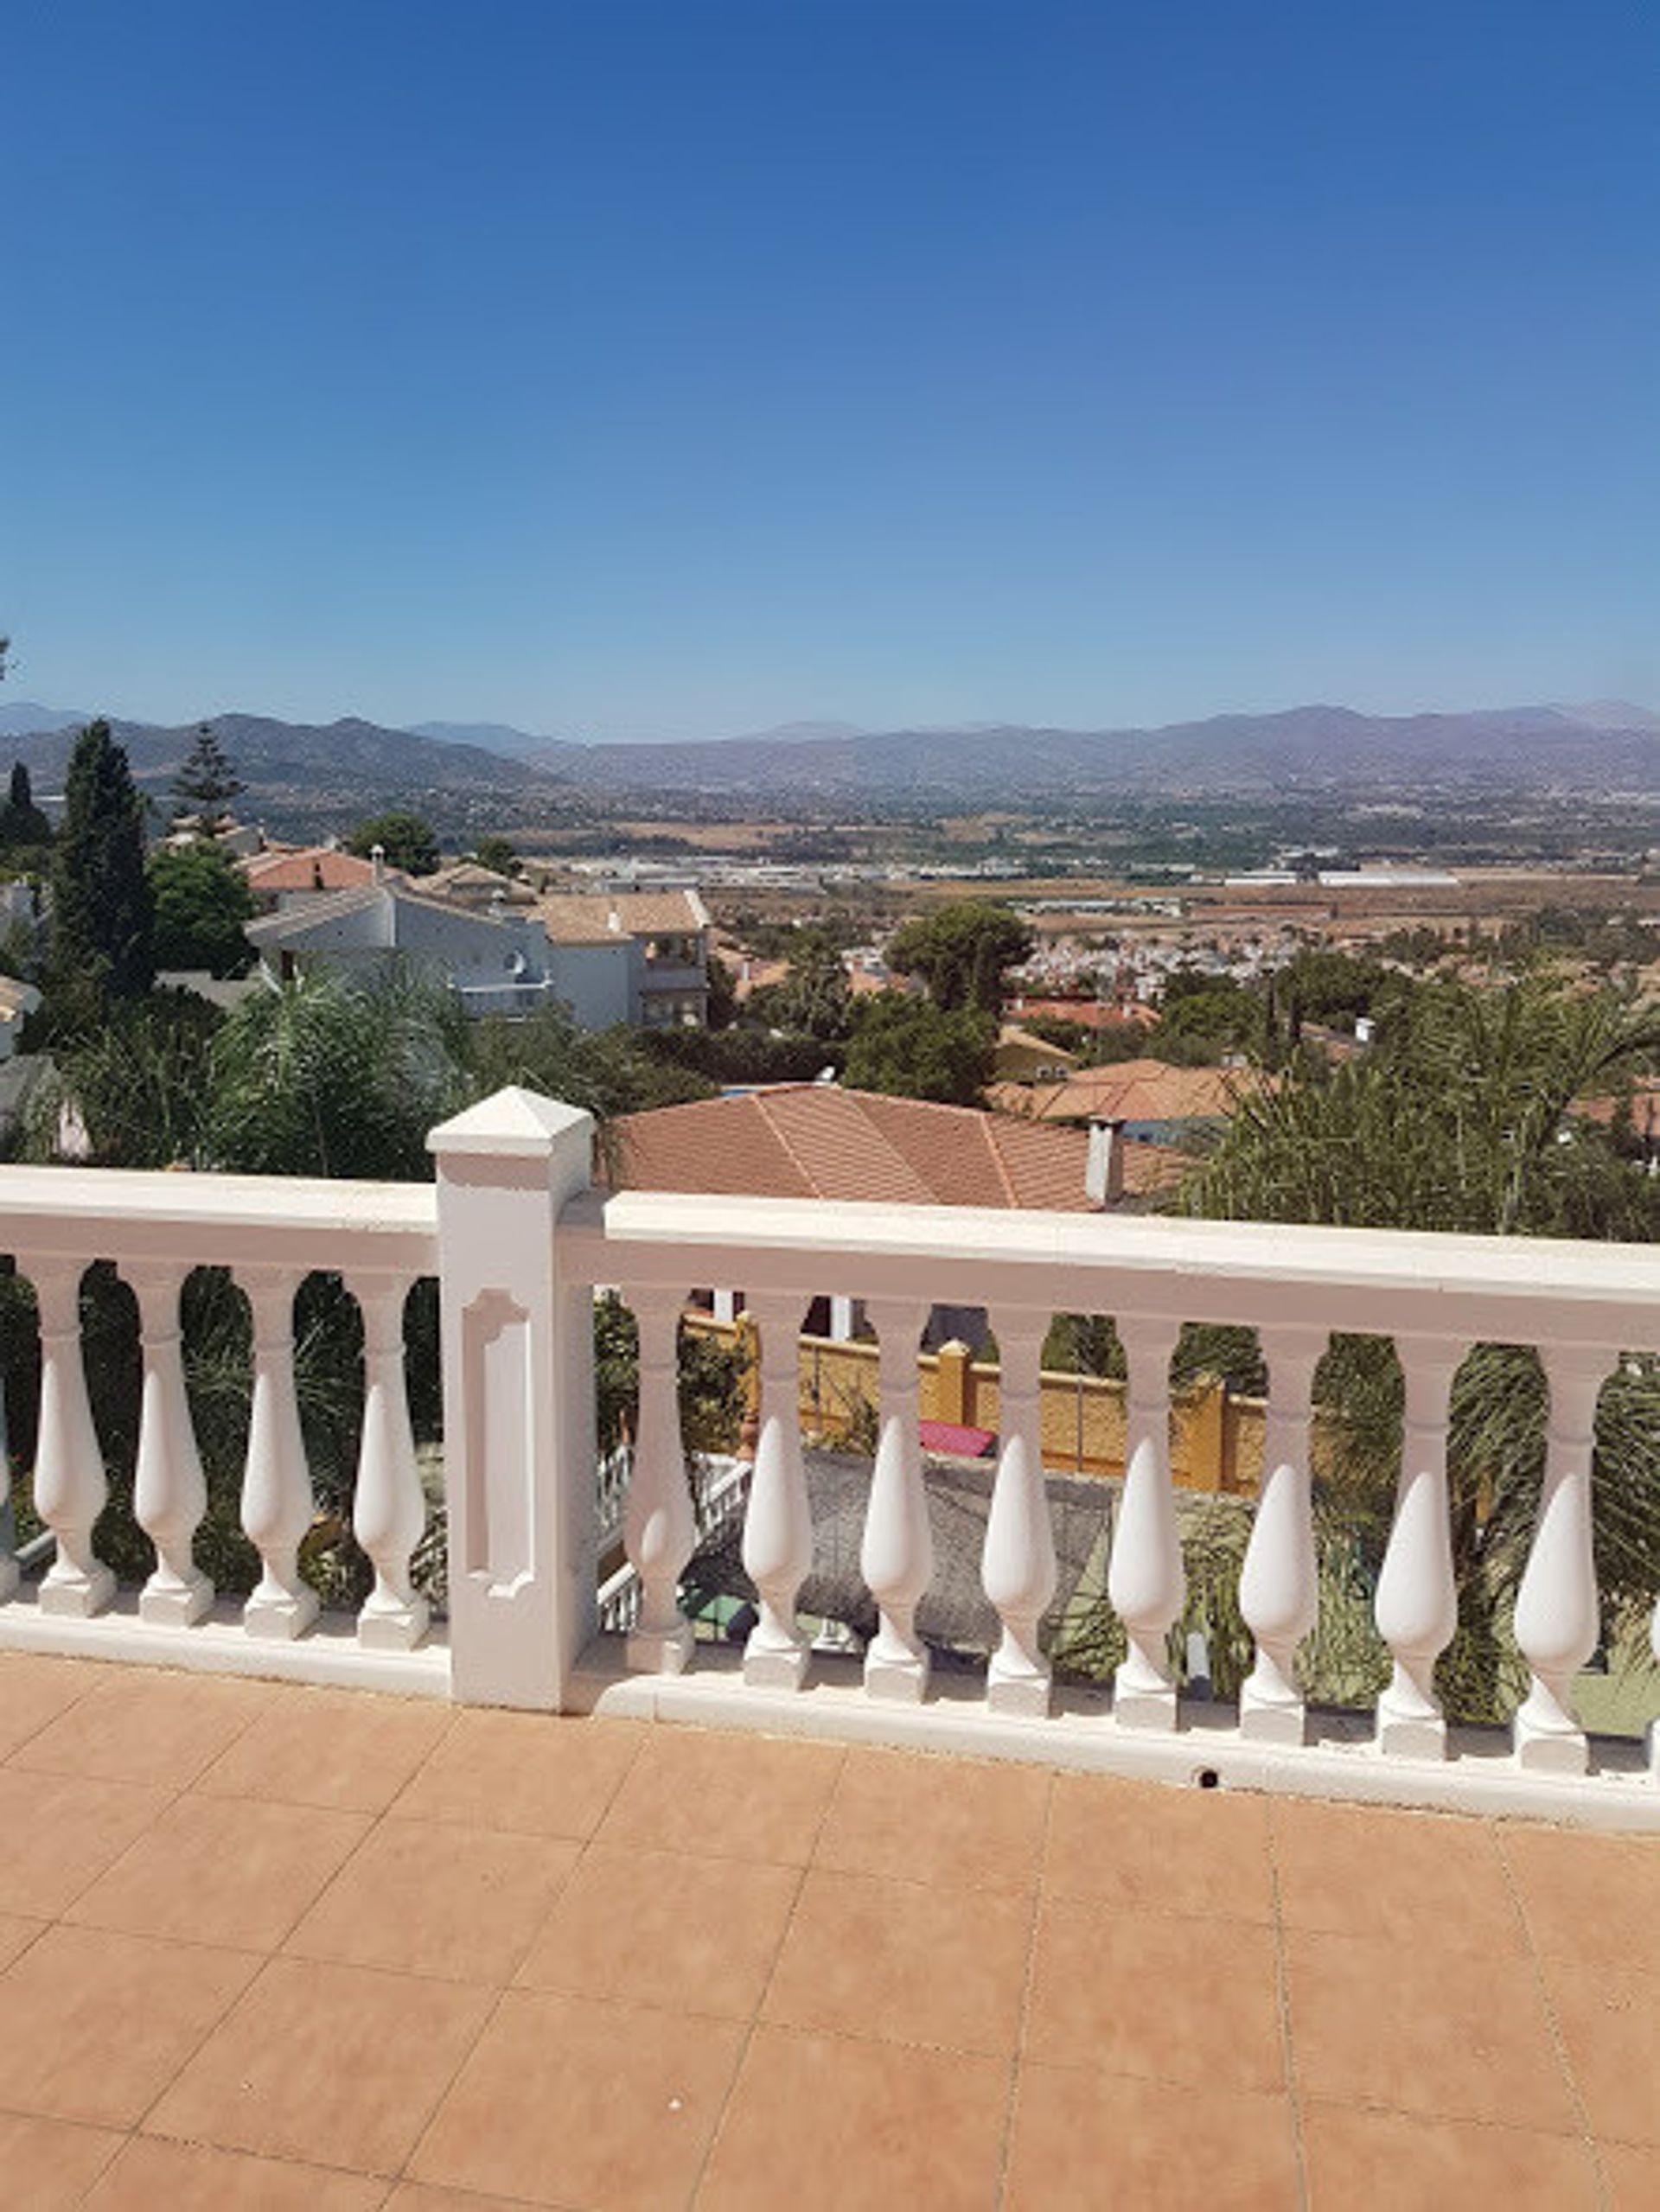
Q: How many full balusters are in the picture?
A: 12